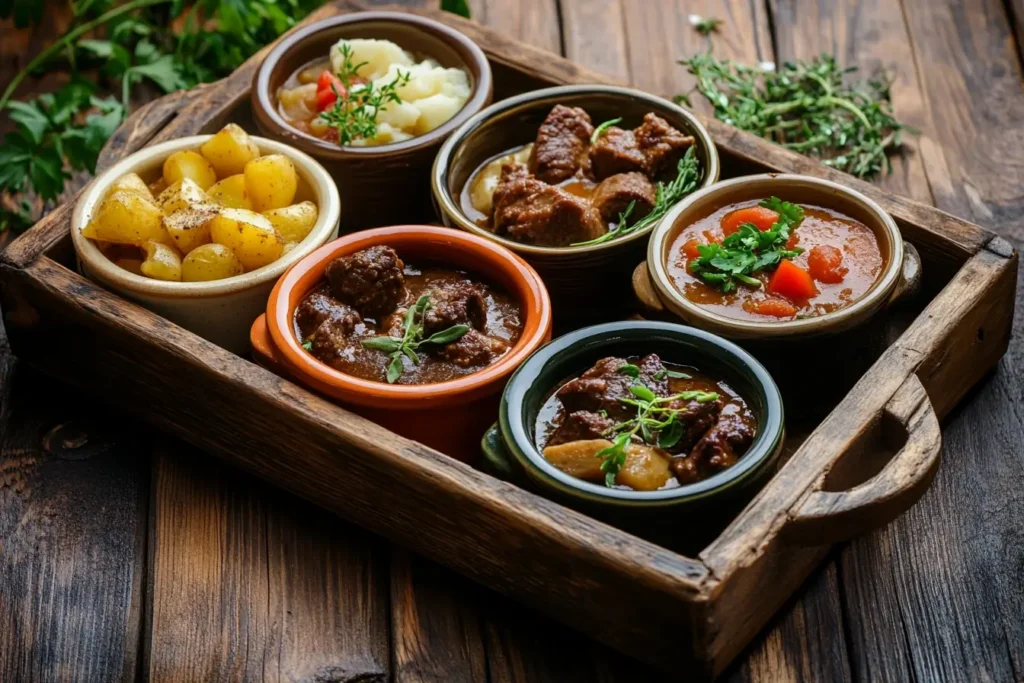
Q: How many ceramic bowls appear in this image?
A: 6